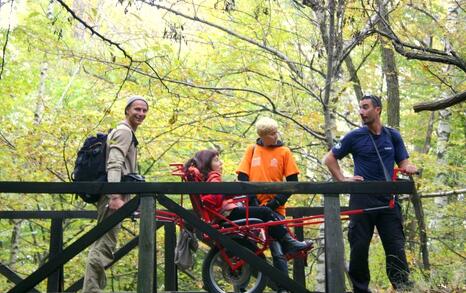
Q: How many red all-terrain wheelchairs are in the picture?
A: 1